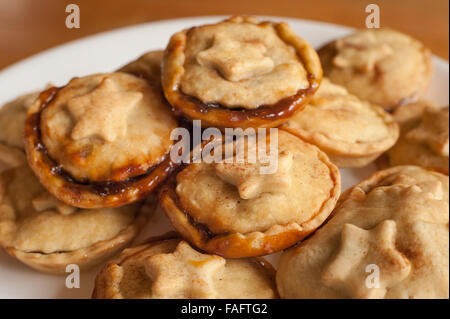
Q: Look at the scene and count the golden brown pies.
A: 11